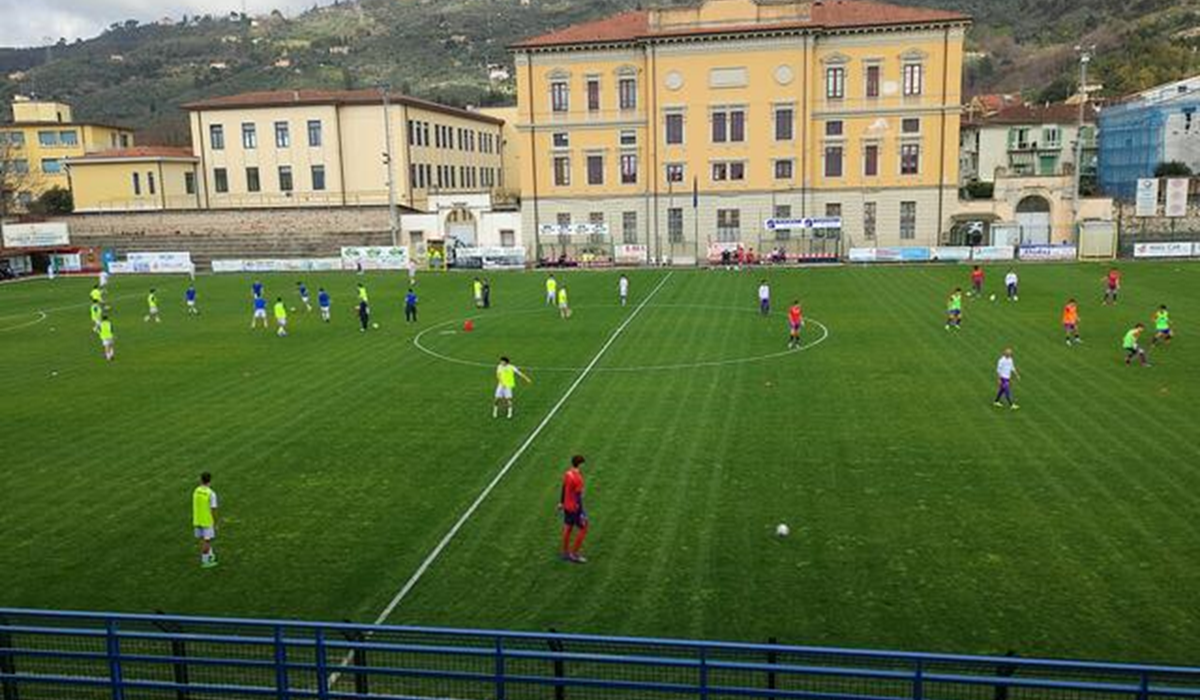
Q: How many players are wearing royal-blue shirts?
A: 6